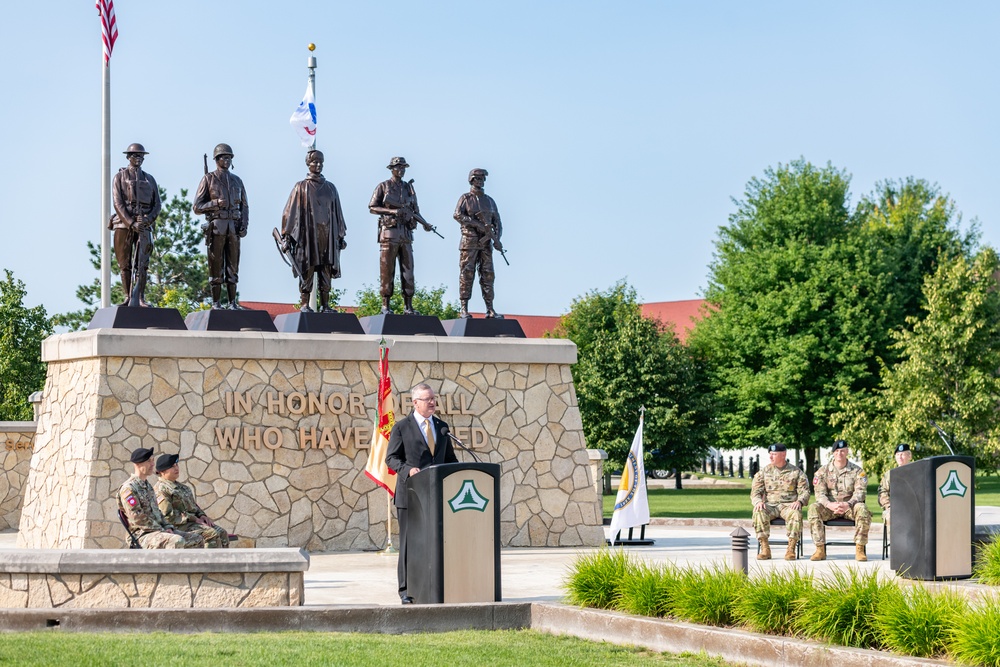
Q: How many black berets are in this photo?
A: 5